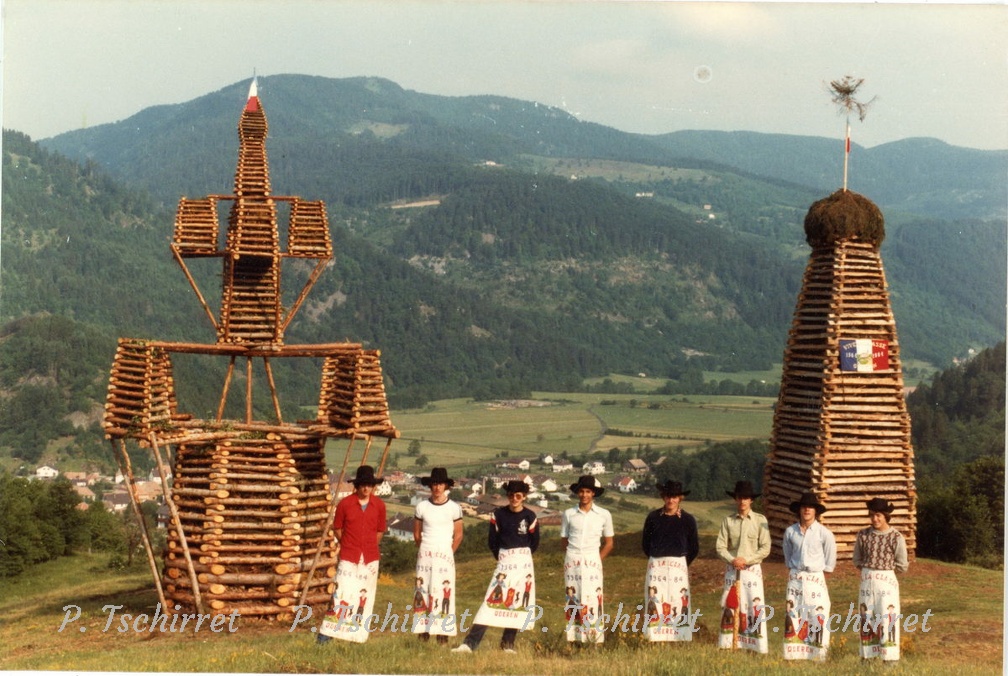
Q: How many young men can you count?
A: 8